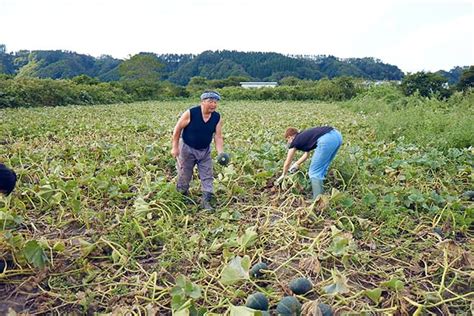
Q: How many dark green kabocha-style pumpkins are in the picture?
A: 6